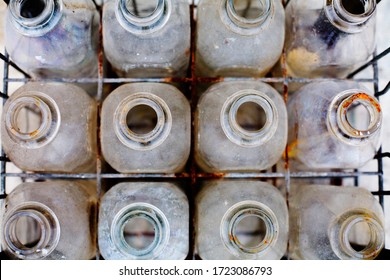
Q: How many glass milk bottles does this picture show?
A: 12